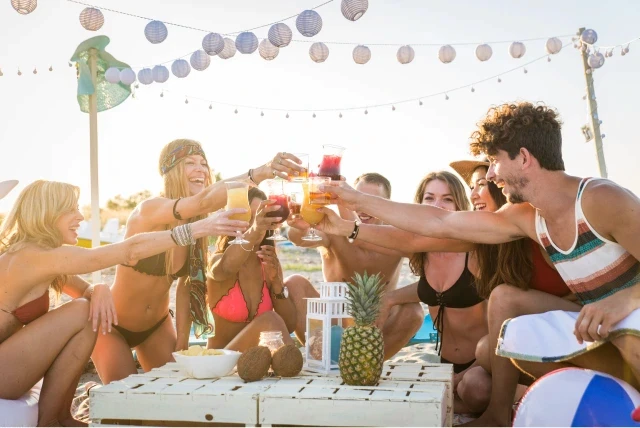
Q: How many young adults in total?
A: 7